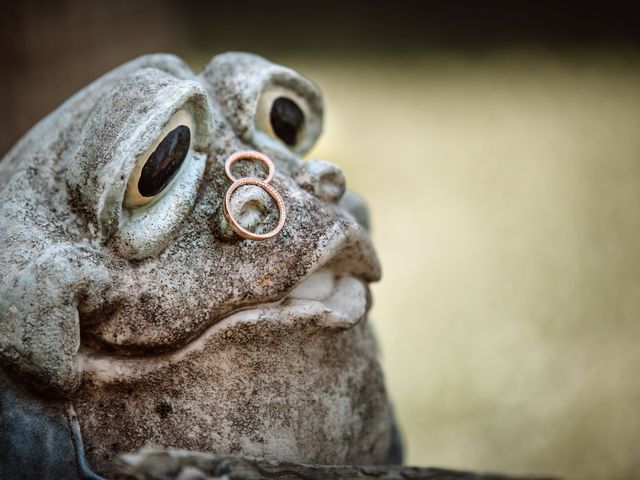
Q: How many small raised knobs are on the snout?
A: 2